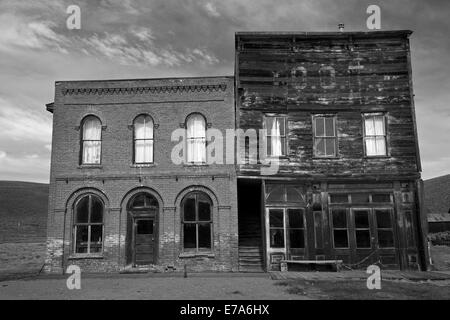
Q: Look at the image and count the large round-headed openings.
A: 3